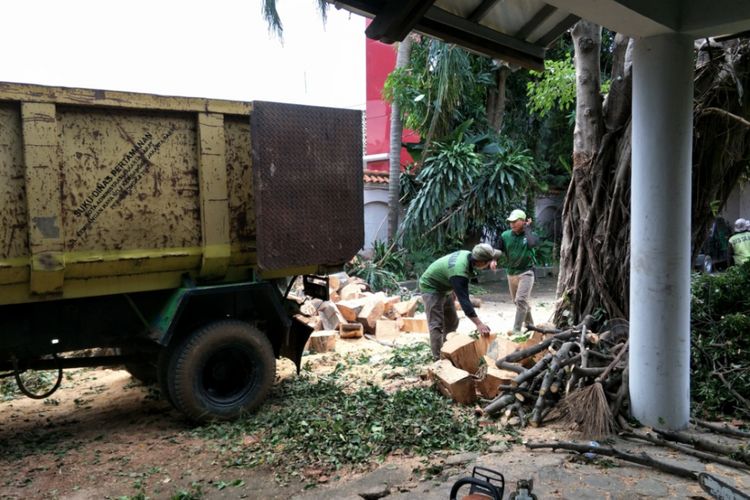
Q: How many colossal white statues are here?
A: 0